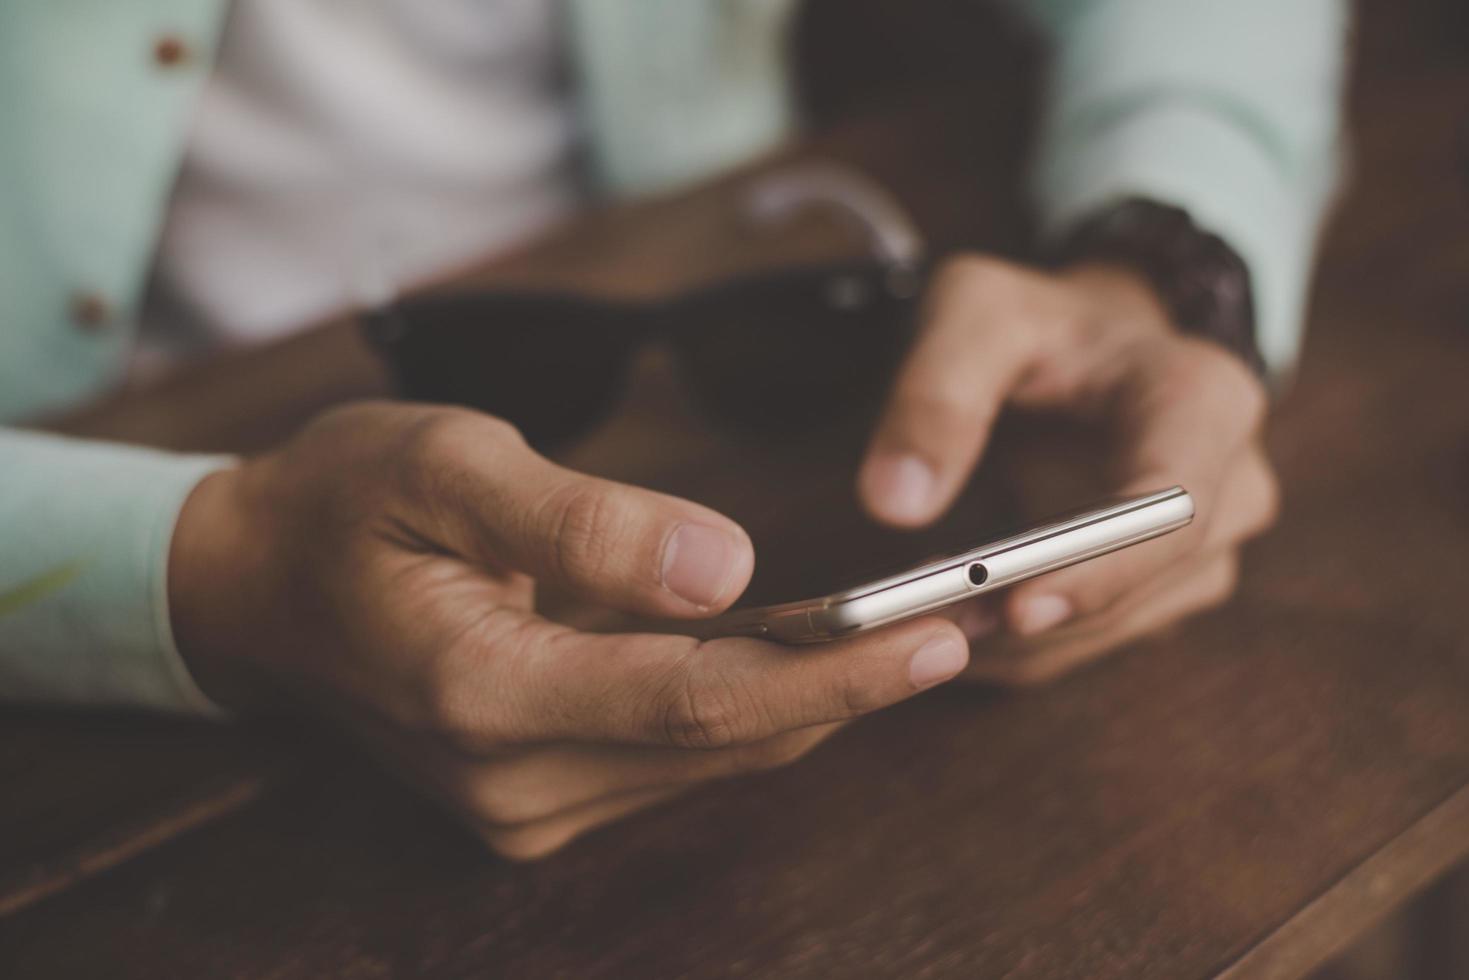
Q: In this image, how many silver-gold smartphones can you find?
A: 1